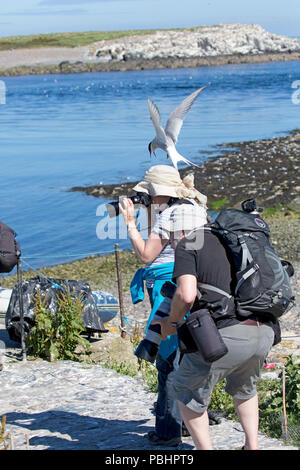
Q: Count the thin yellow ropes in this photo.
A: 0